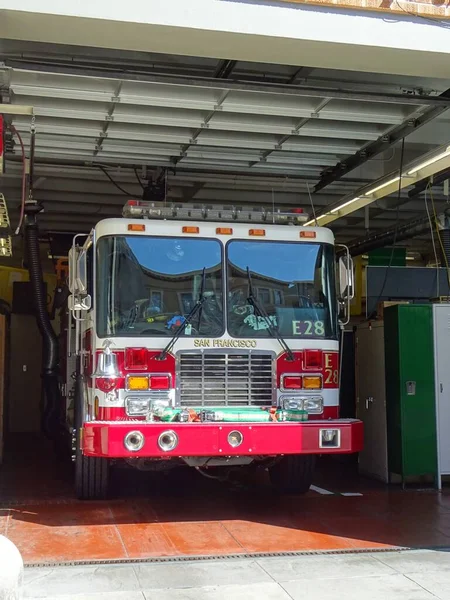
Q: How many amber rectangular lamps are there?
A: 7